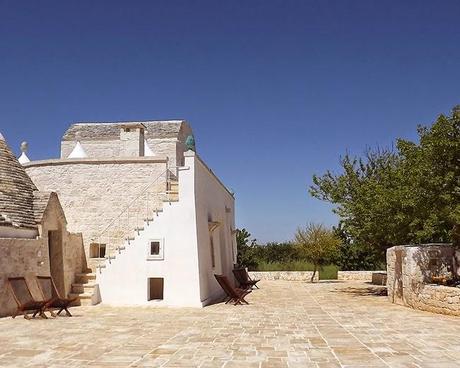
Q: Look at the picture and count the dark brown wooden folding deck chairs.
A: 4